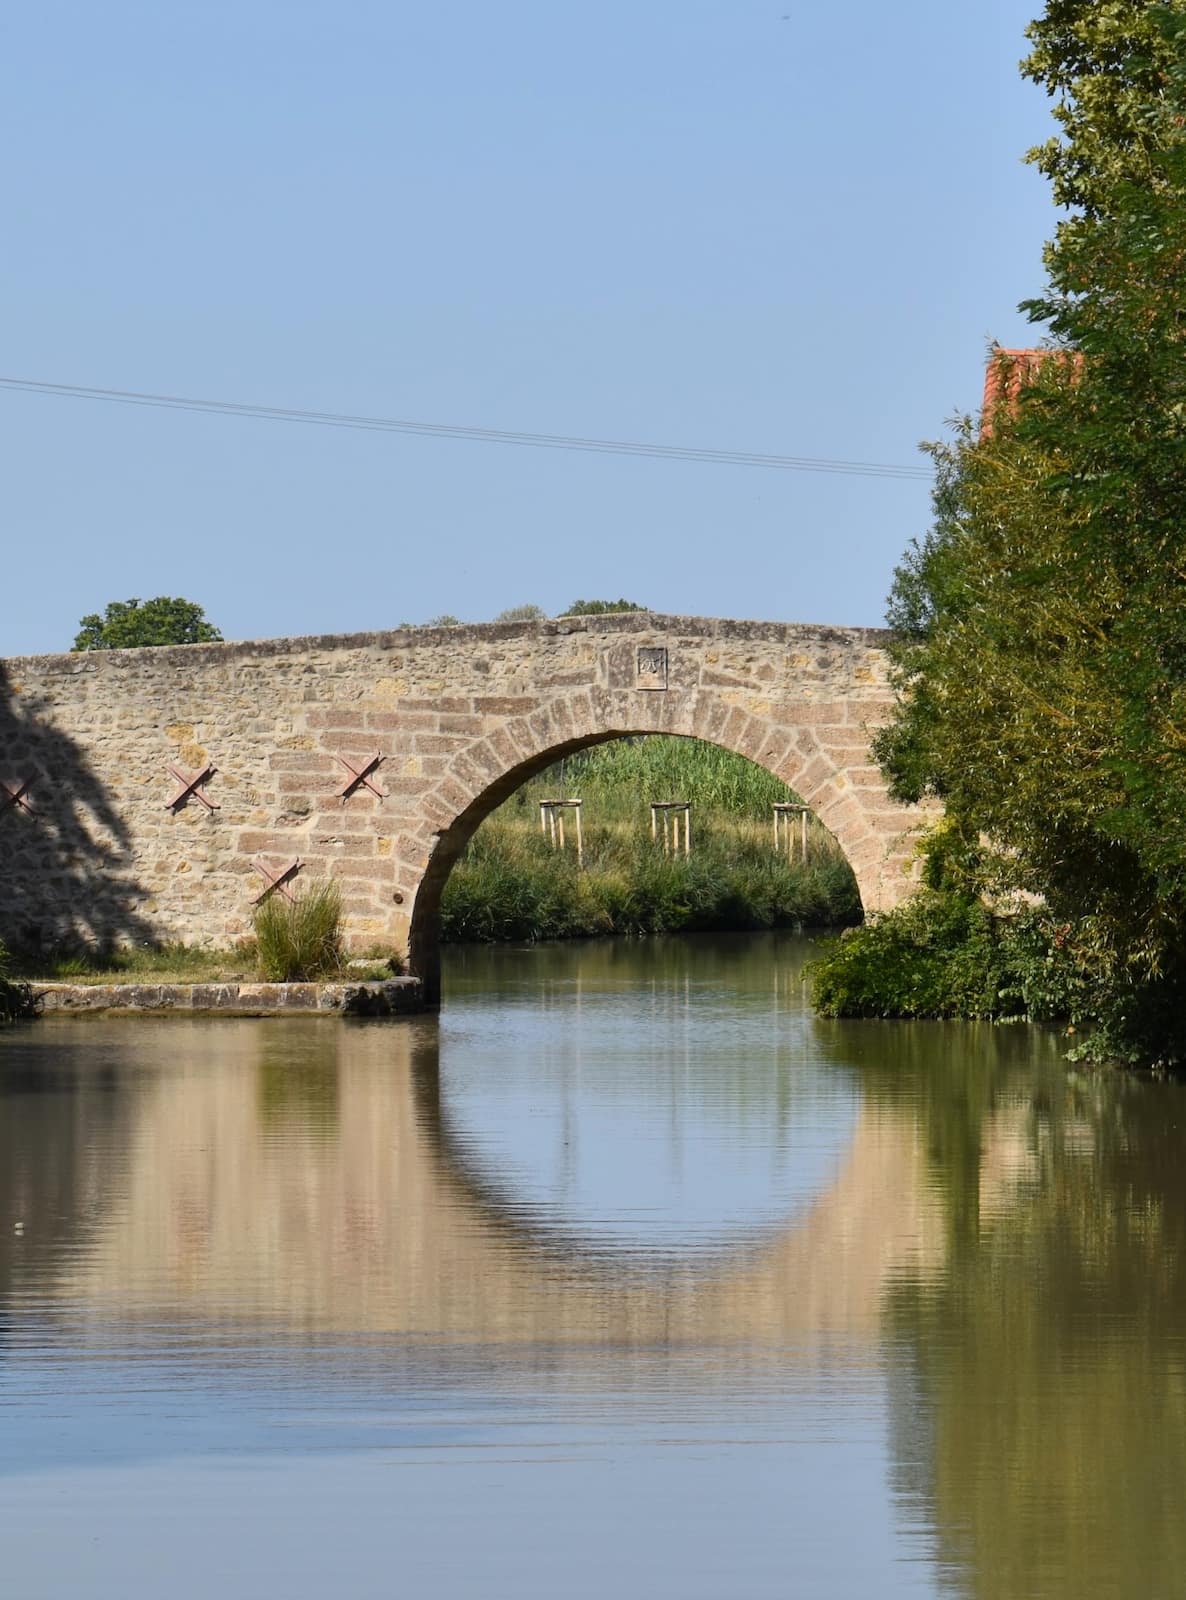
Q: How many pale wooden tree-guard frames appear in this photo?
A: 3